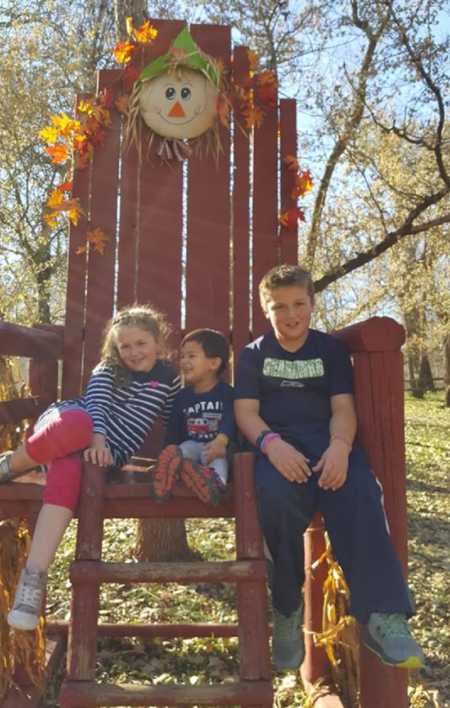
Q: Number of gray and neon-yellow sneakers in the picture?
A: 2